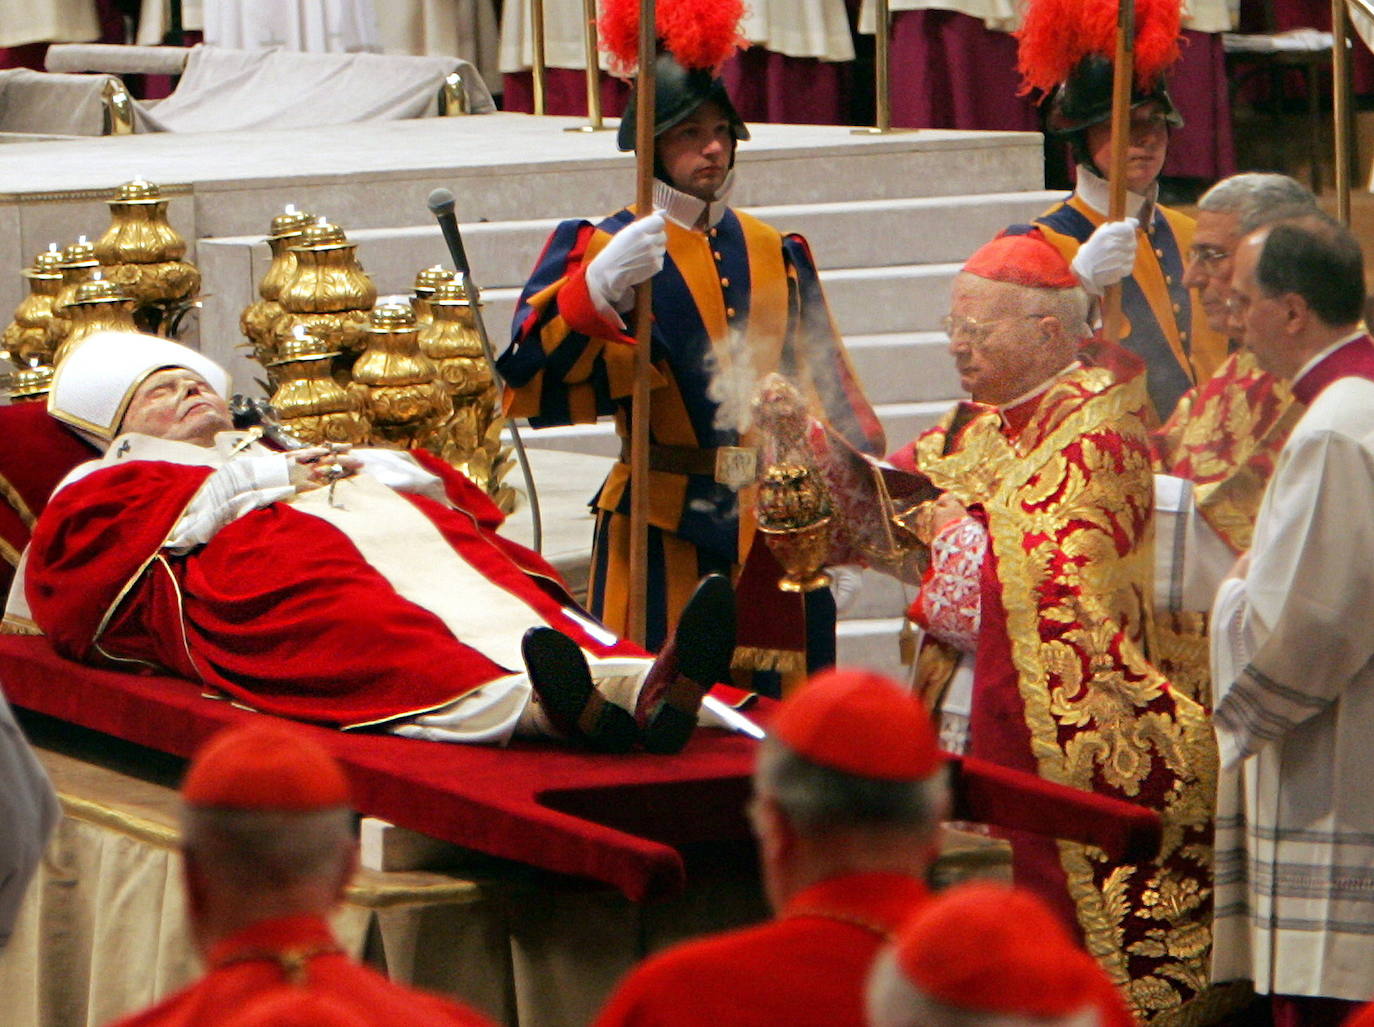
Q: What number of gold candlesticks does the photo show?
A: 11